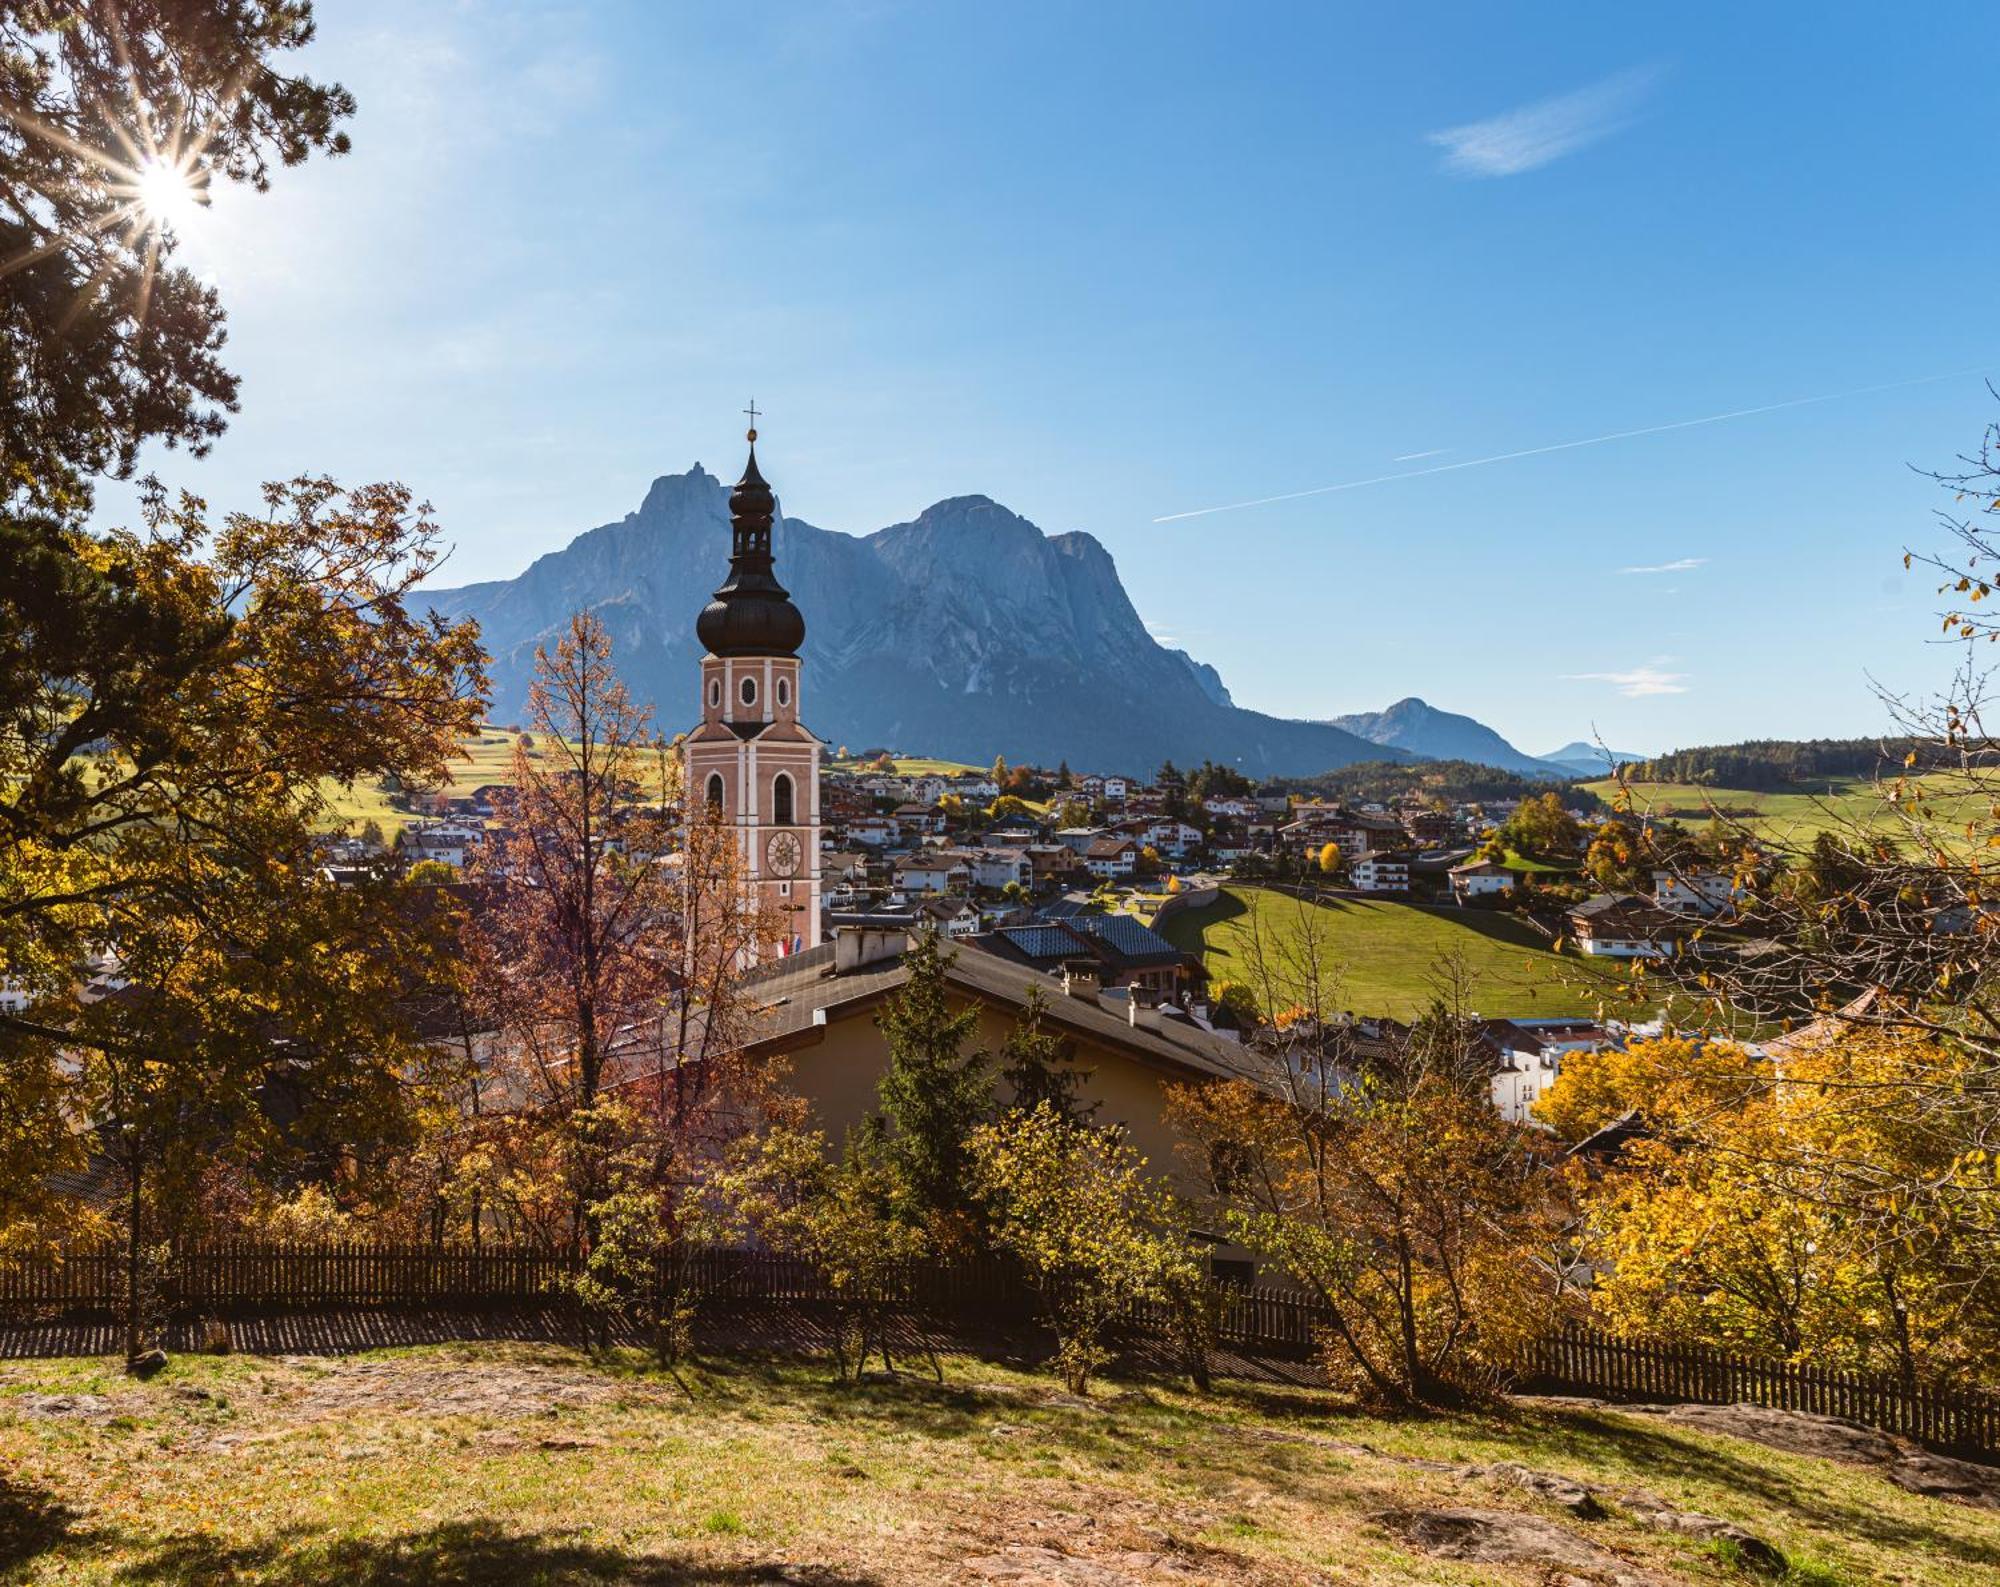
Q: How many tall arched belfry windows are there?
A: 2